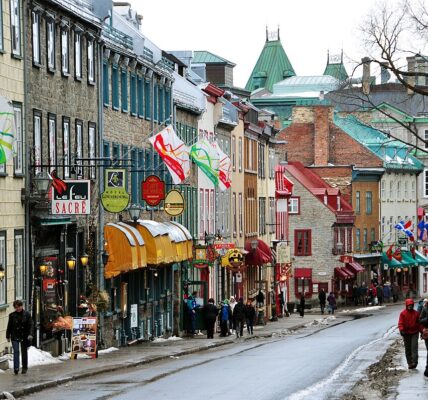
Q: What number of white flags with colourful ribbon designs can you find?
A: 4